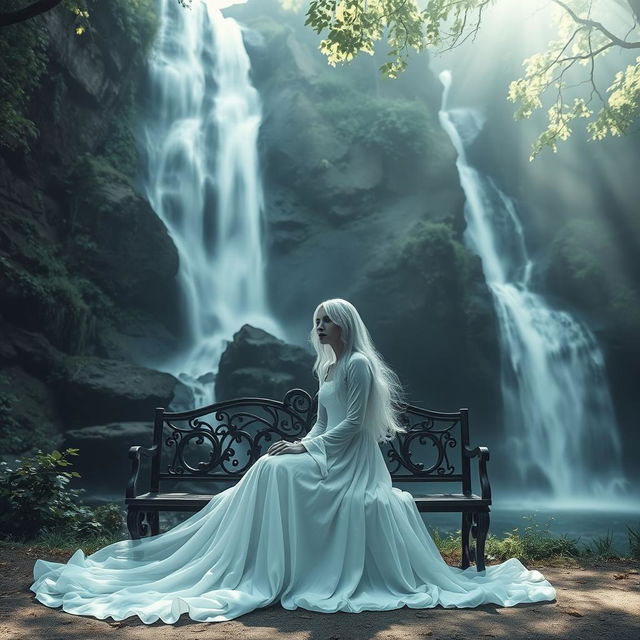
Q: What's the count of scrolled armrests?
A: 2